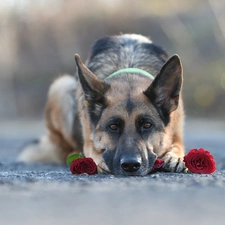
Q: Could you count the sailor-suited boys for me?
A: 0